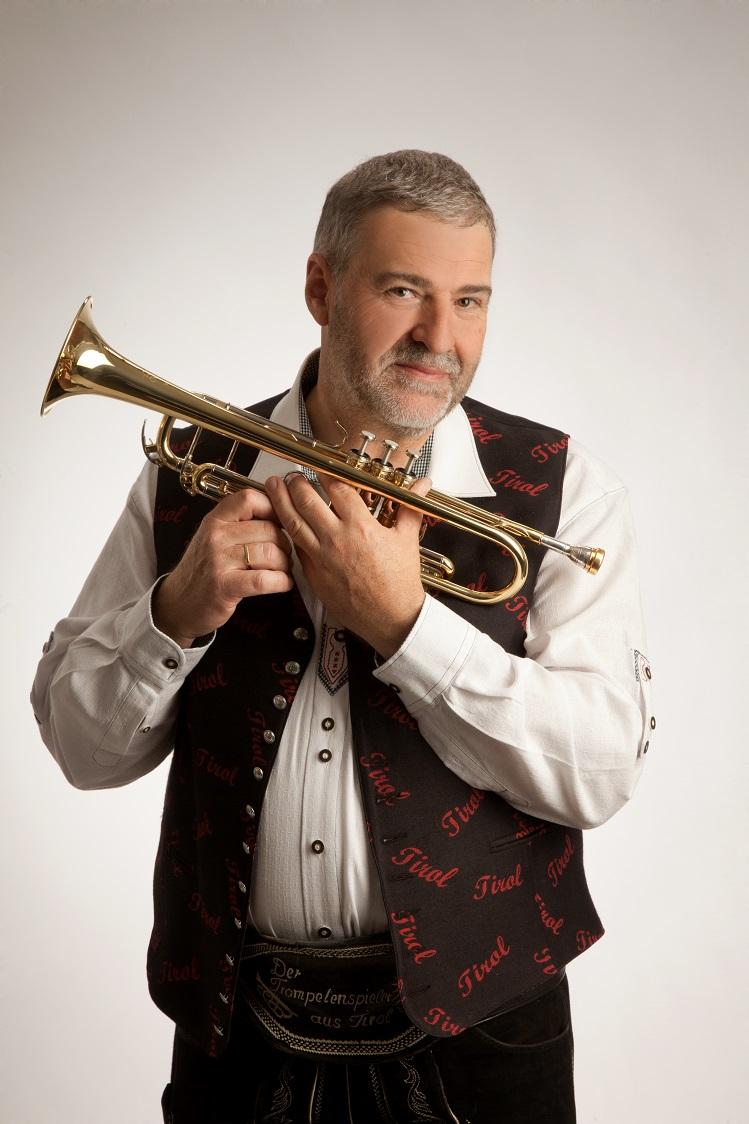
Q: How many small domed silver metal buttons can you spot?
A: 12